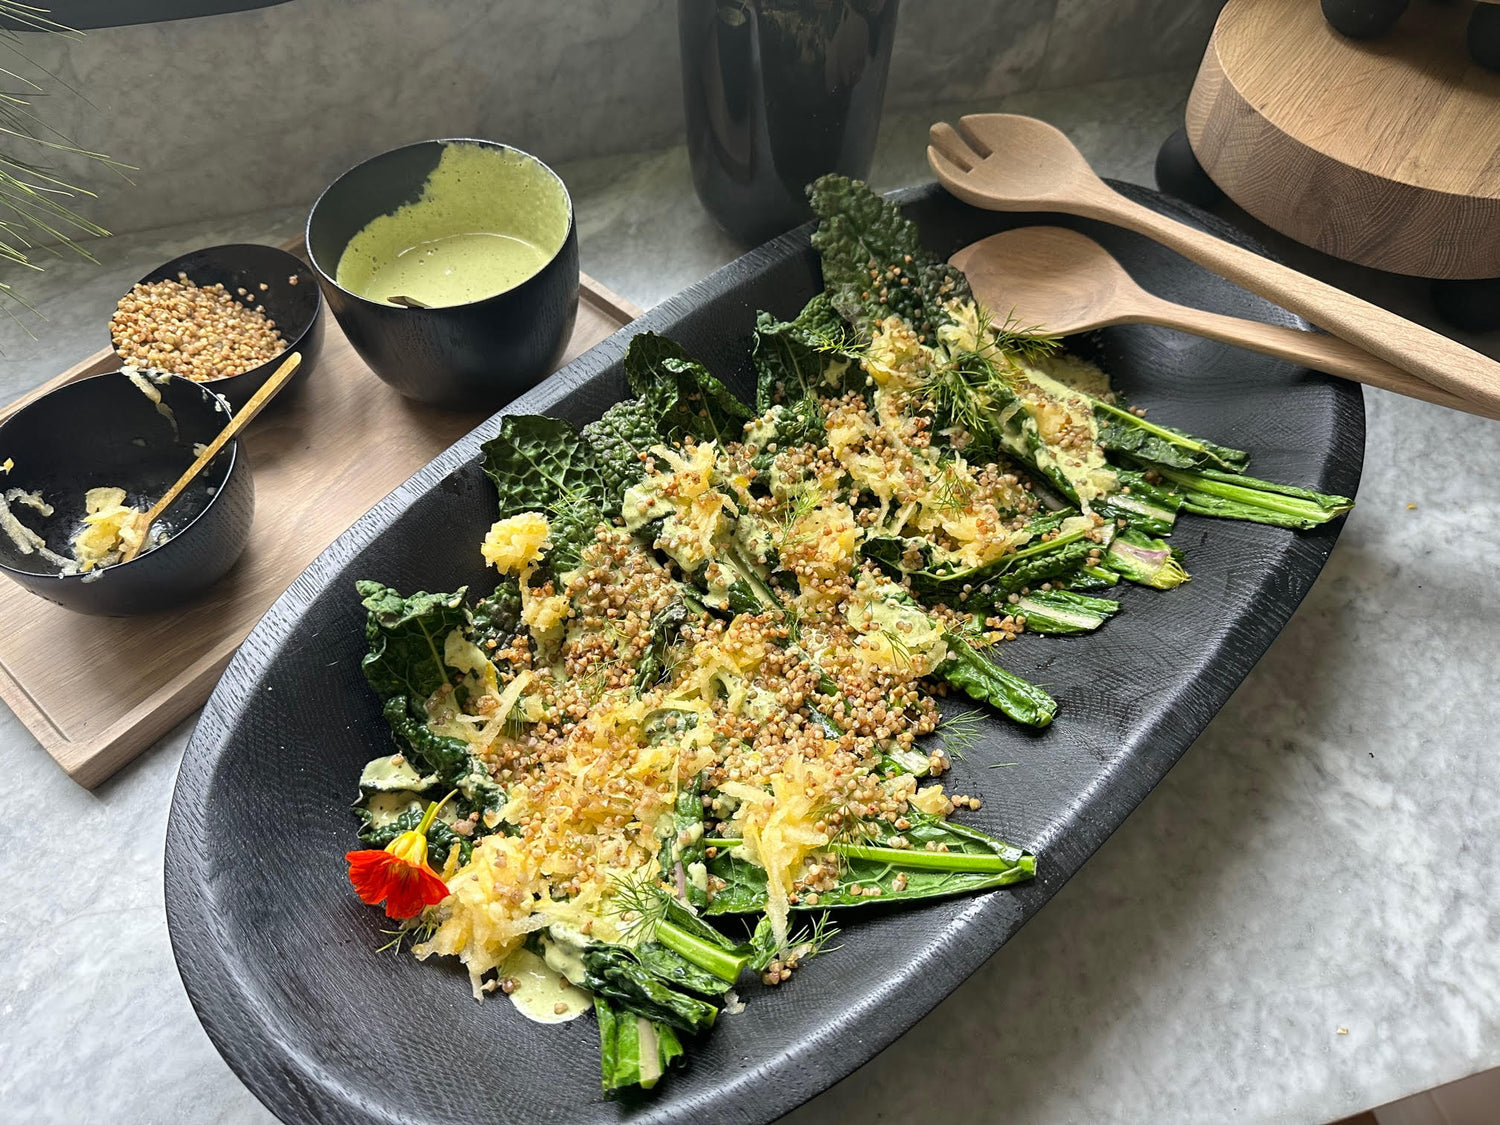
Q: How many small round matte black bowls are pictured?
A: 3